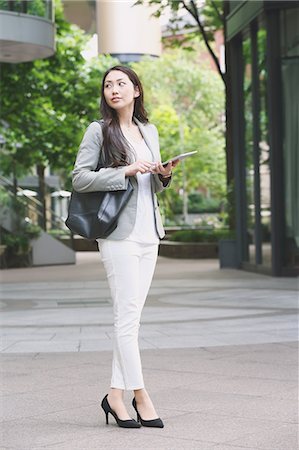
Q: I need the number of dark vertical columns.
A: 3